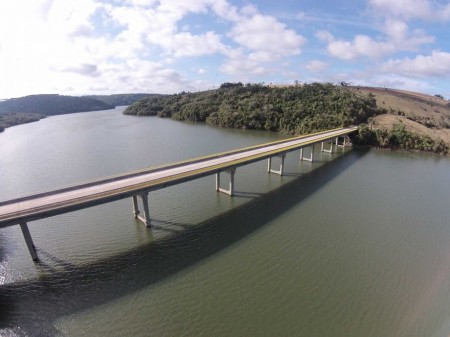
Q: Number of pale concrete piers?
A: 7